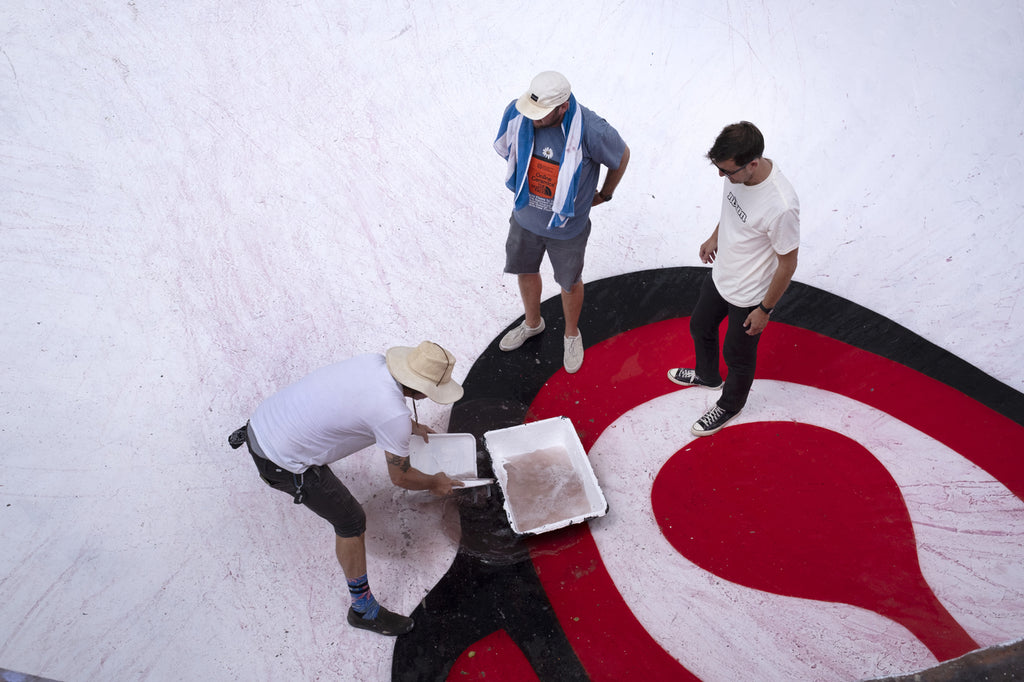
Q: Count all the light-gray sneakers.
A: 2